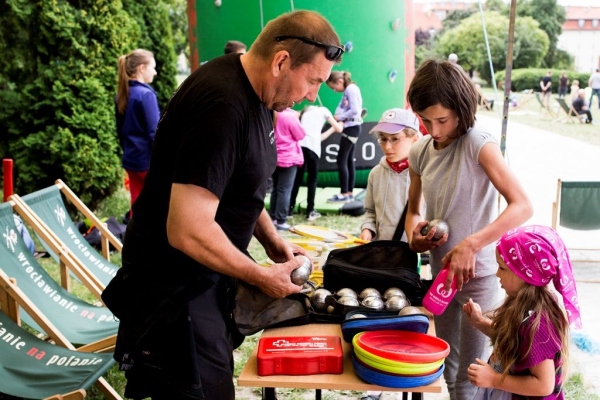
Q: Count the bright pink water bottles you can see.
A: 1